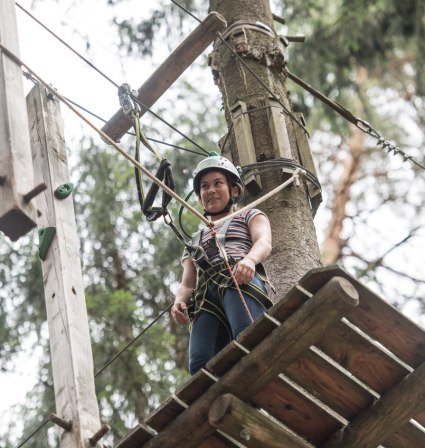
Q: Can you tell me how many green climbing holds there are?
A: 2